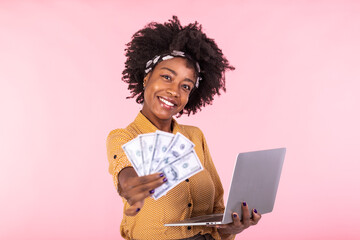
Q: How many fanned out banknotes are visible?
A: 5